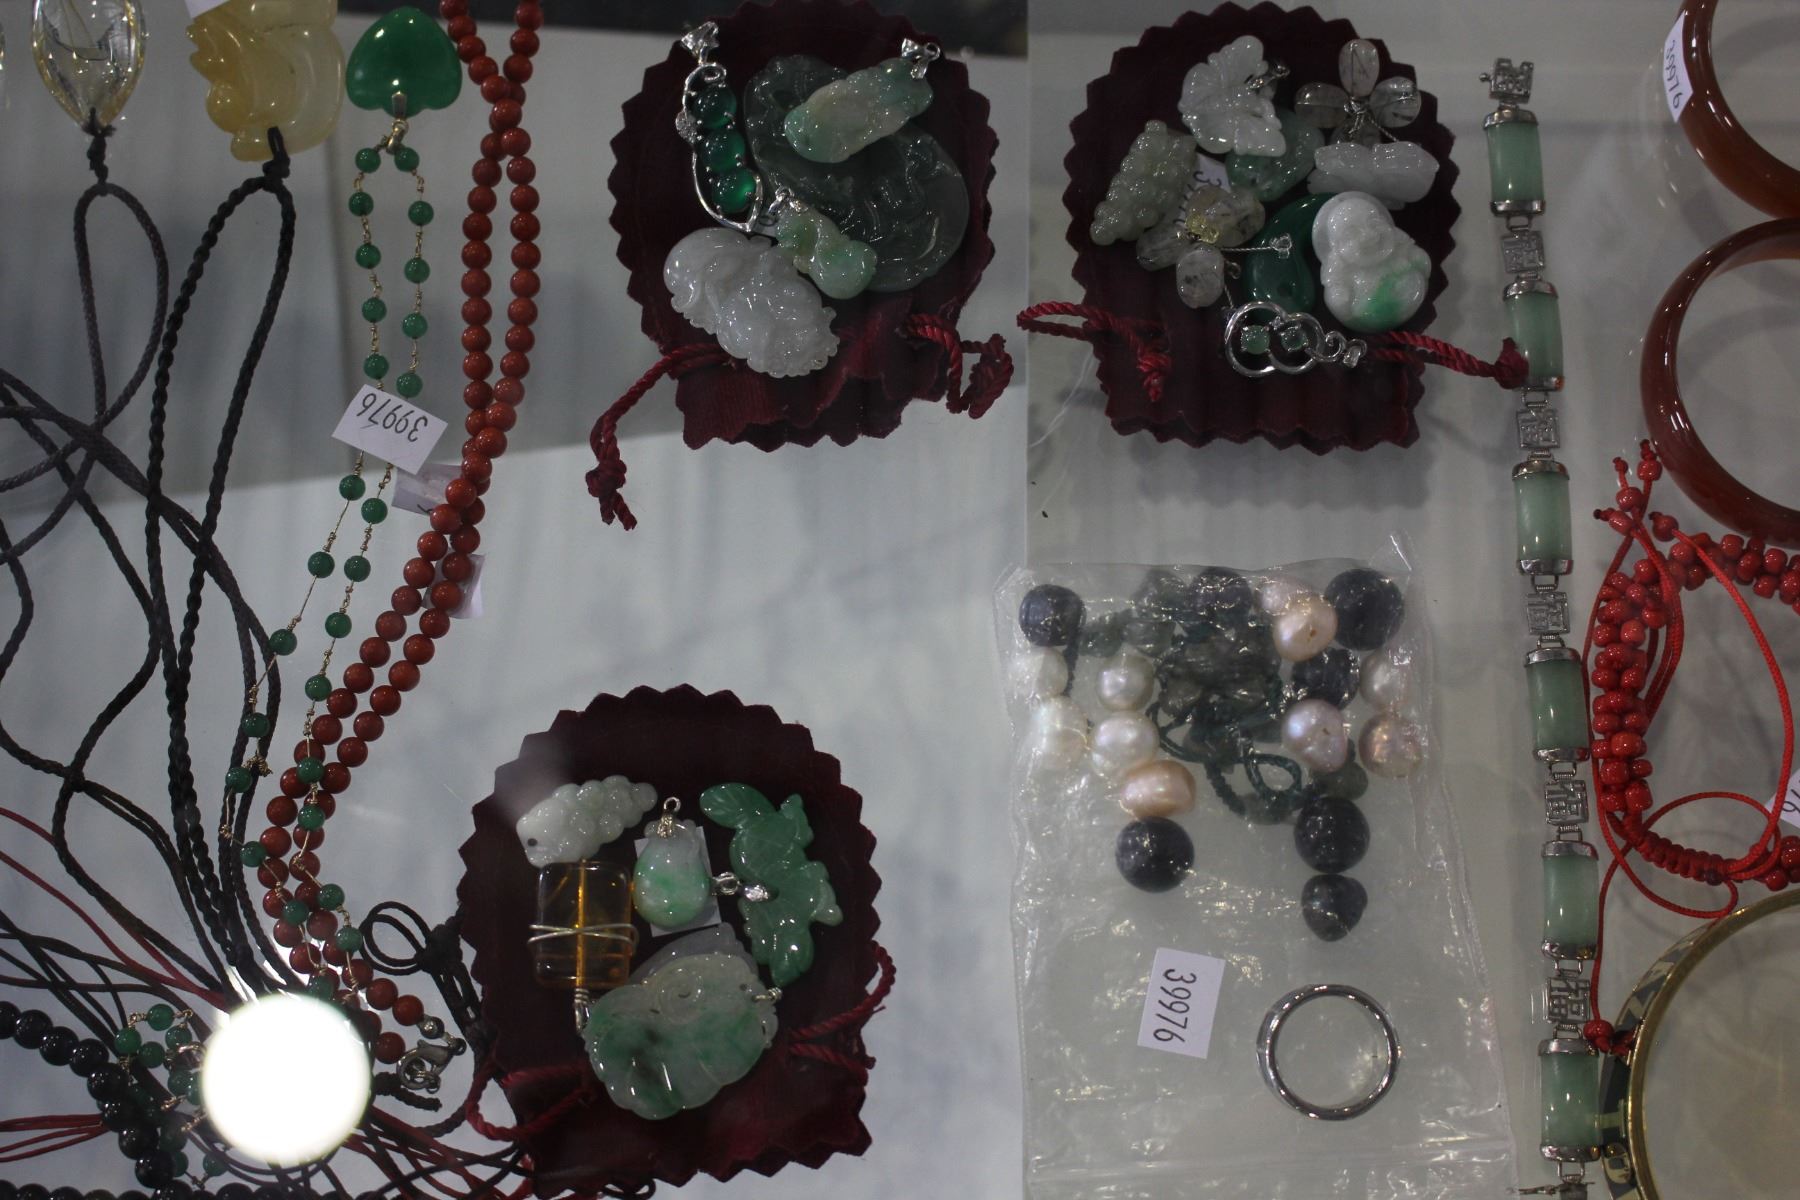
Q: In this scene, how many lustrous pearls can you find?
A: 10